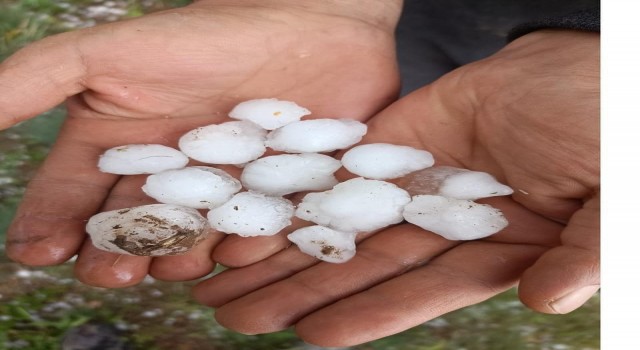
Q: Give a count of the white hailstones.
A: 13